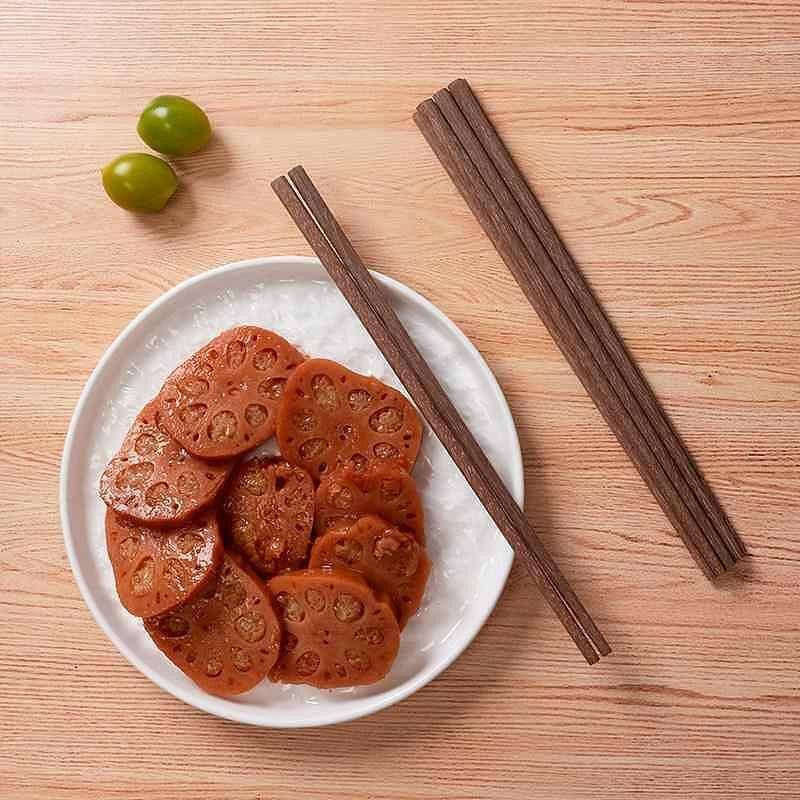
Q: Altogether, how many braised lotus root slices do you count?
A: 9